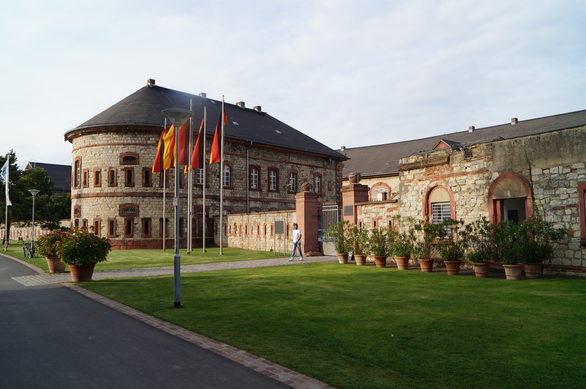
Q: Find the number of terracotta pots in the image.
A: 11